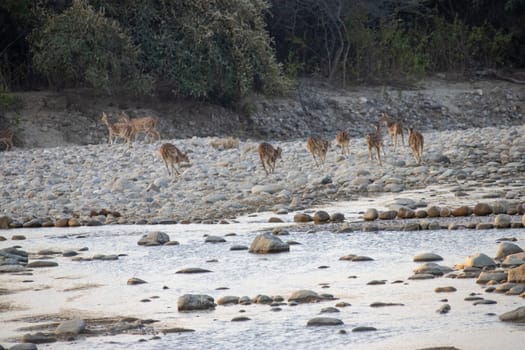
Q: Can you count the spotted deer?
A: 10